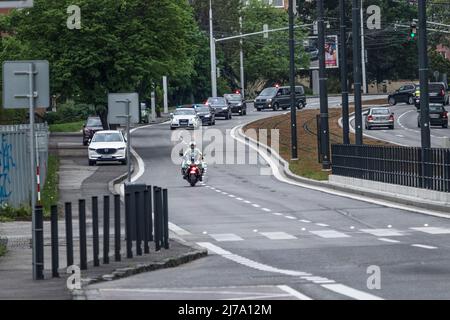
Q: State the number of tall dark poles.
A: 5